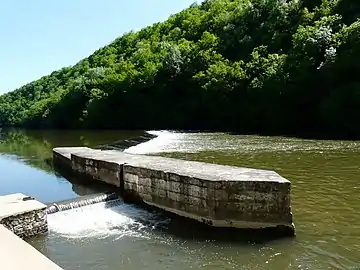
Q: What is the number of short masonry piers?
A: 1